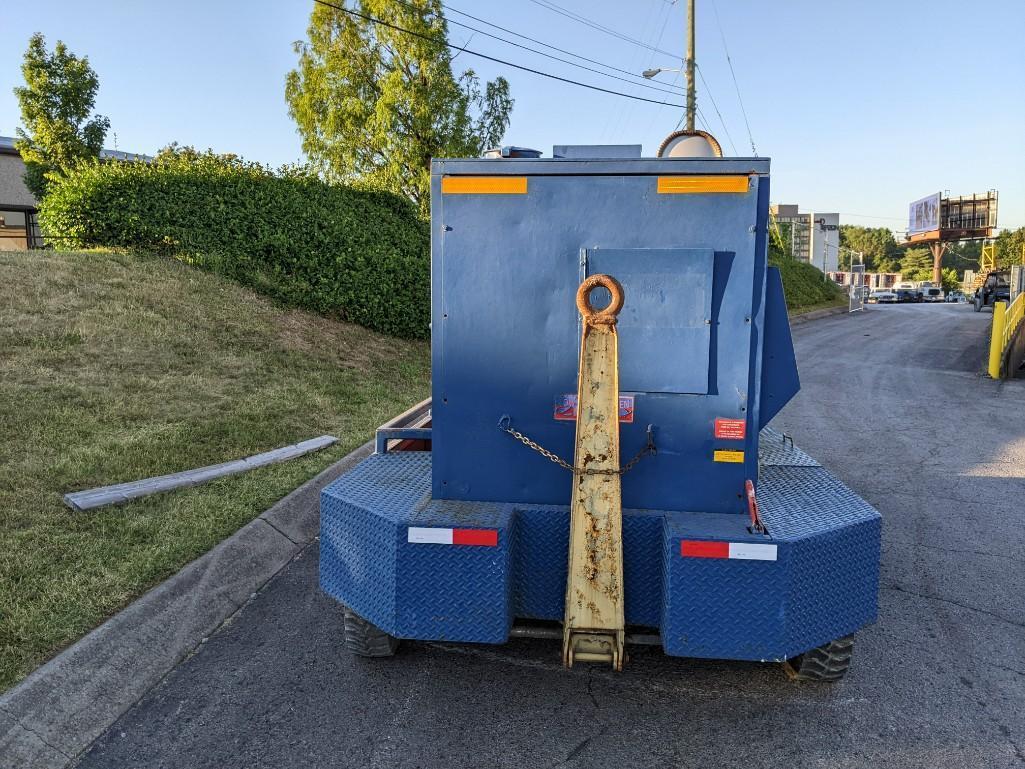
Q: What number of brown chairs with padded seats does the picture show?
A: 0